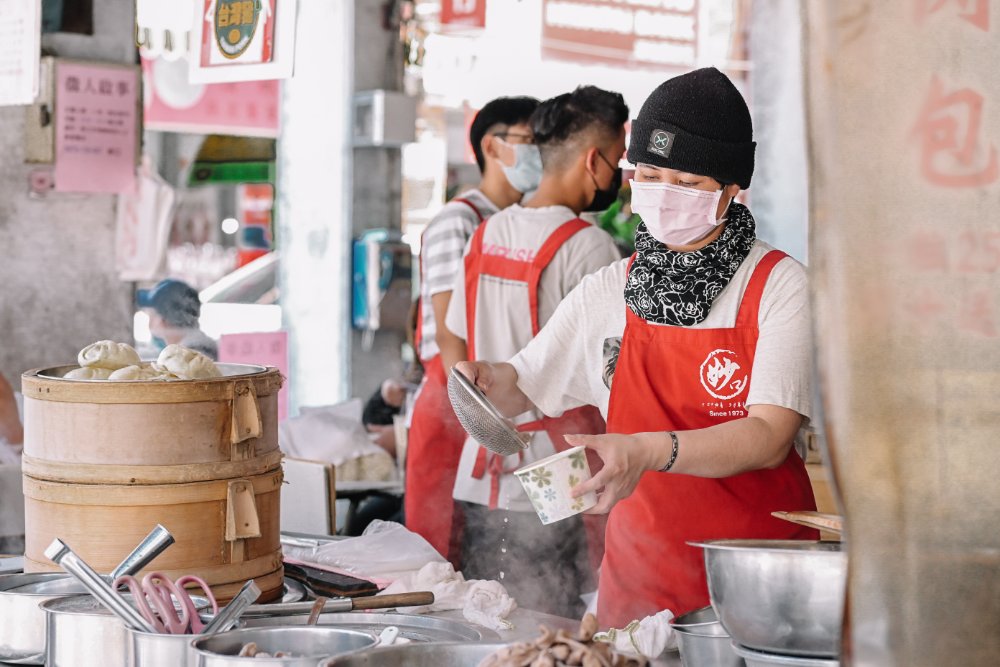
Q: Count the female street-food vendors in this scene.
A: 1